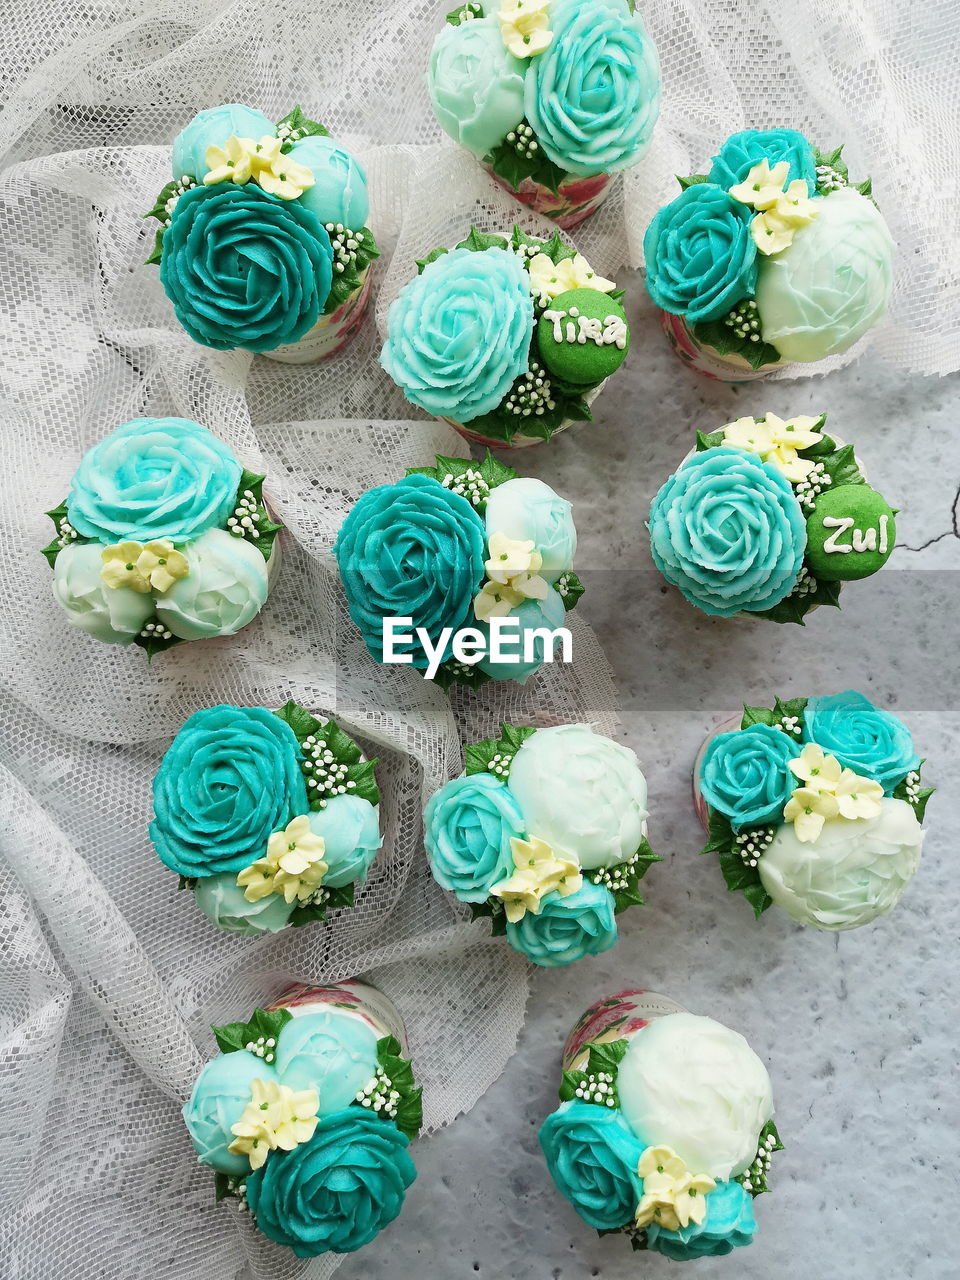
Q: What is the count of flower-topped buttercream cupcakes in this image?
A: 12